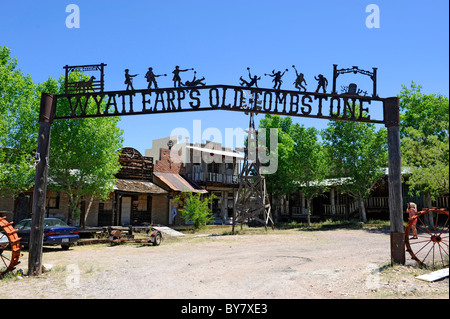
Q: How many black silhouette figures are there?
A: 8